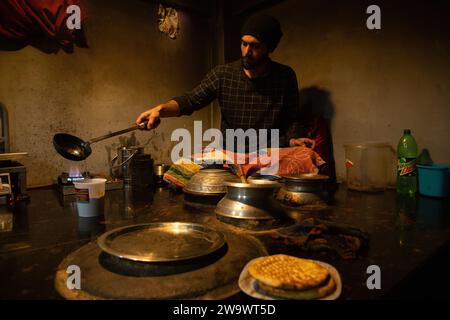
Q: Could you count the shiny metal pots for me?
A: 3